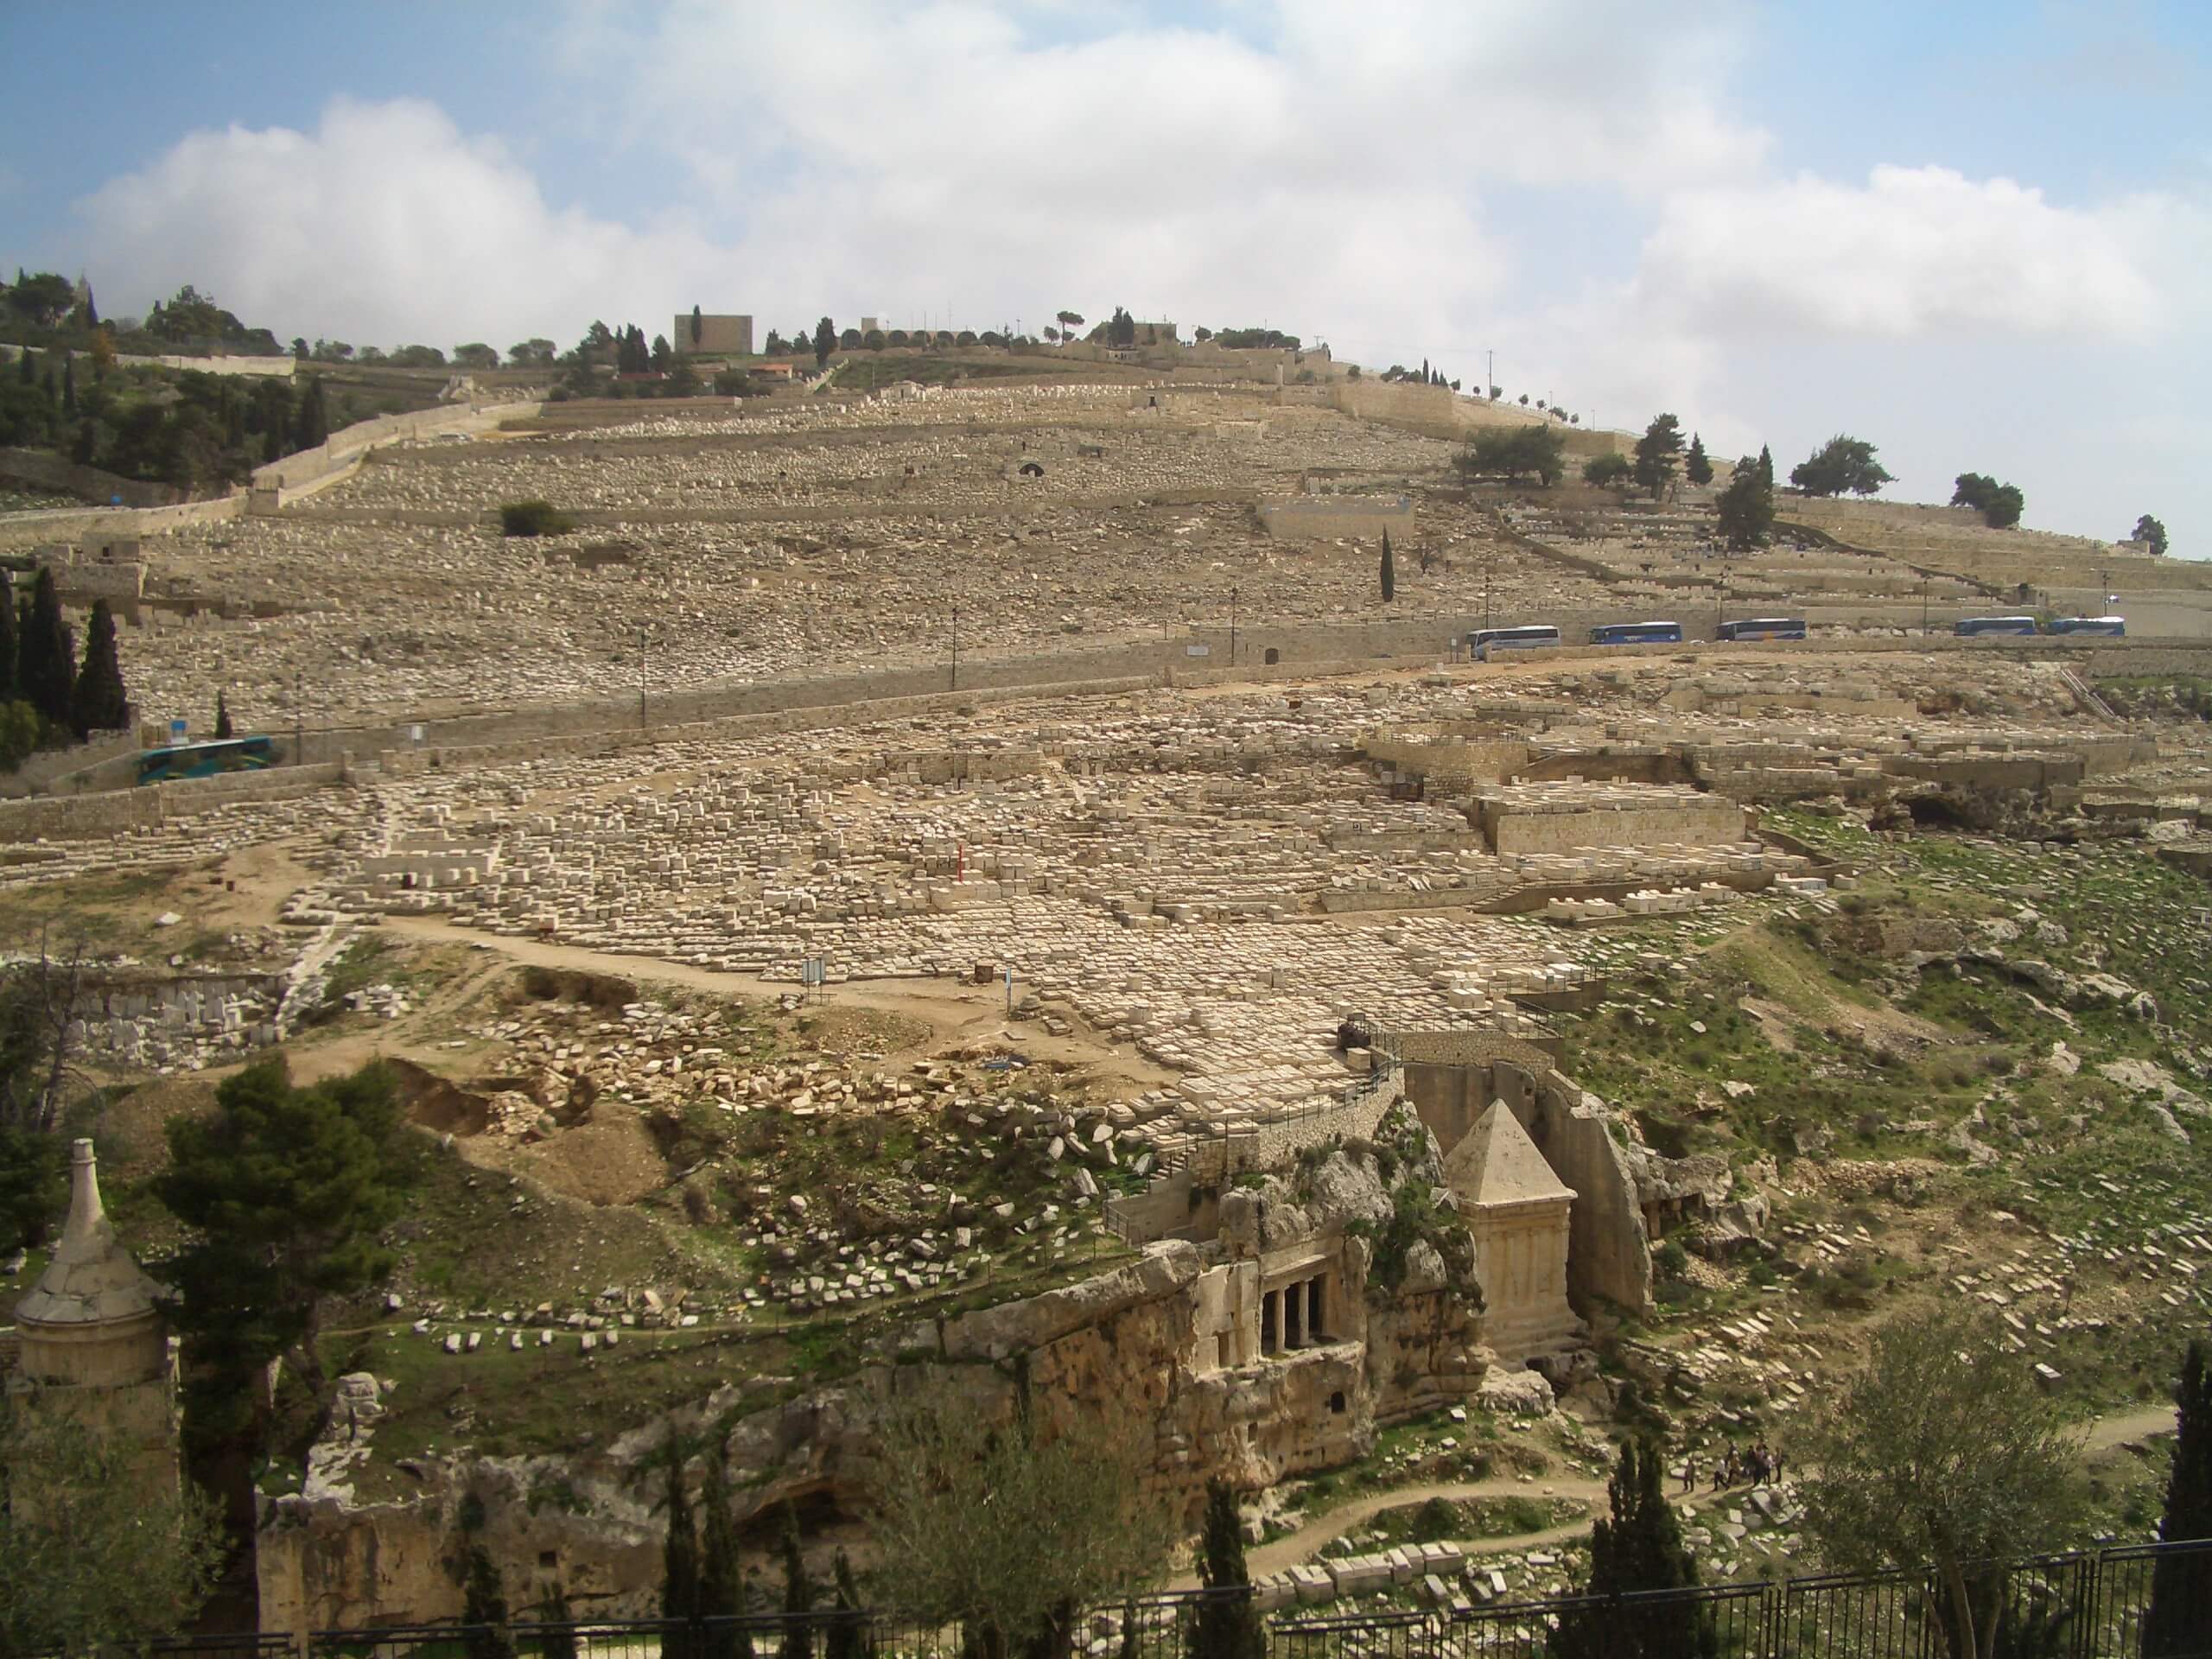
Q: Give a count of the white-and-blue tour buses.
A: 5